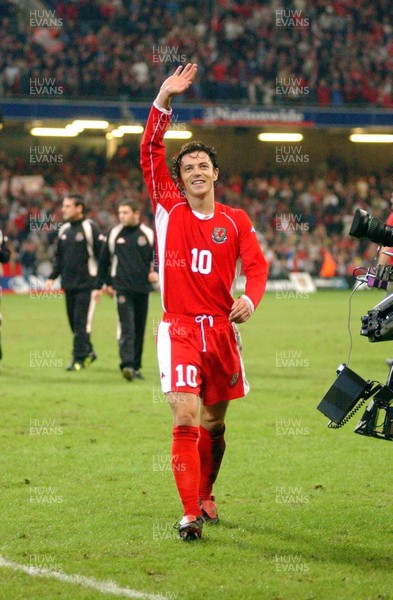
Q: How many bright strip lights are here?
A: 6